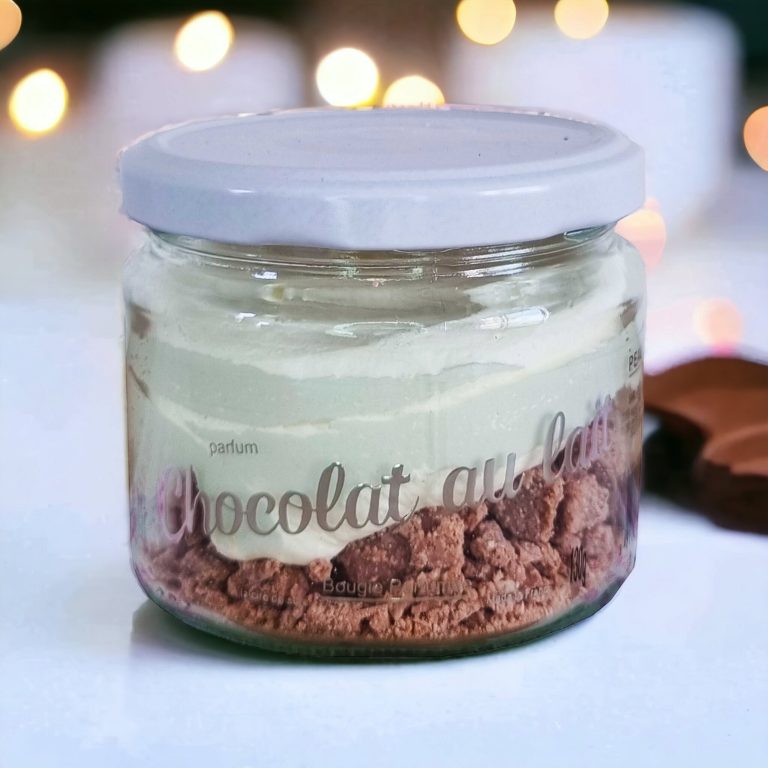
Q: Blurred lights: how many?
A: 10